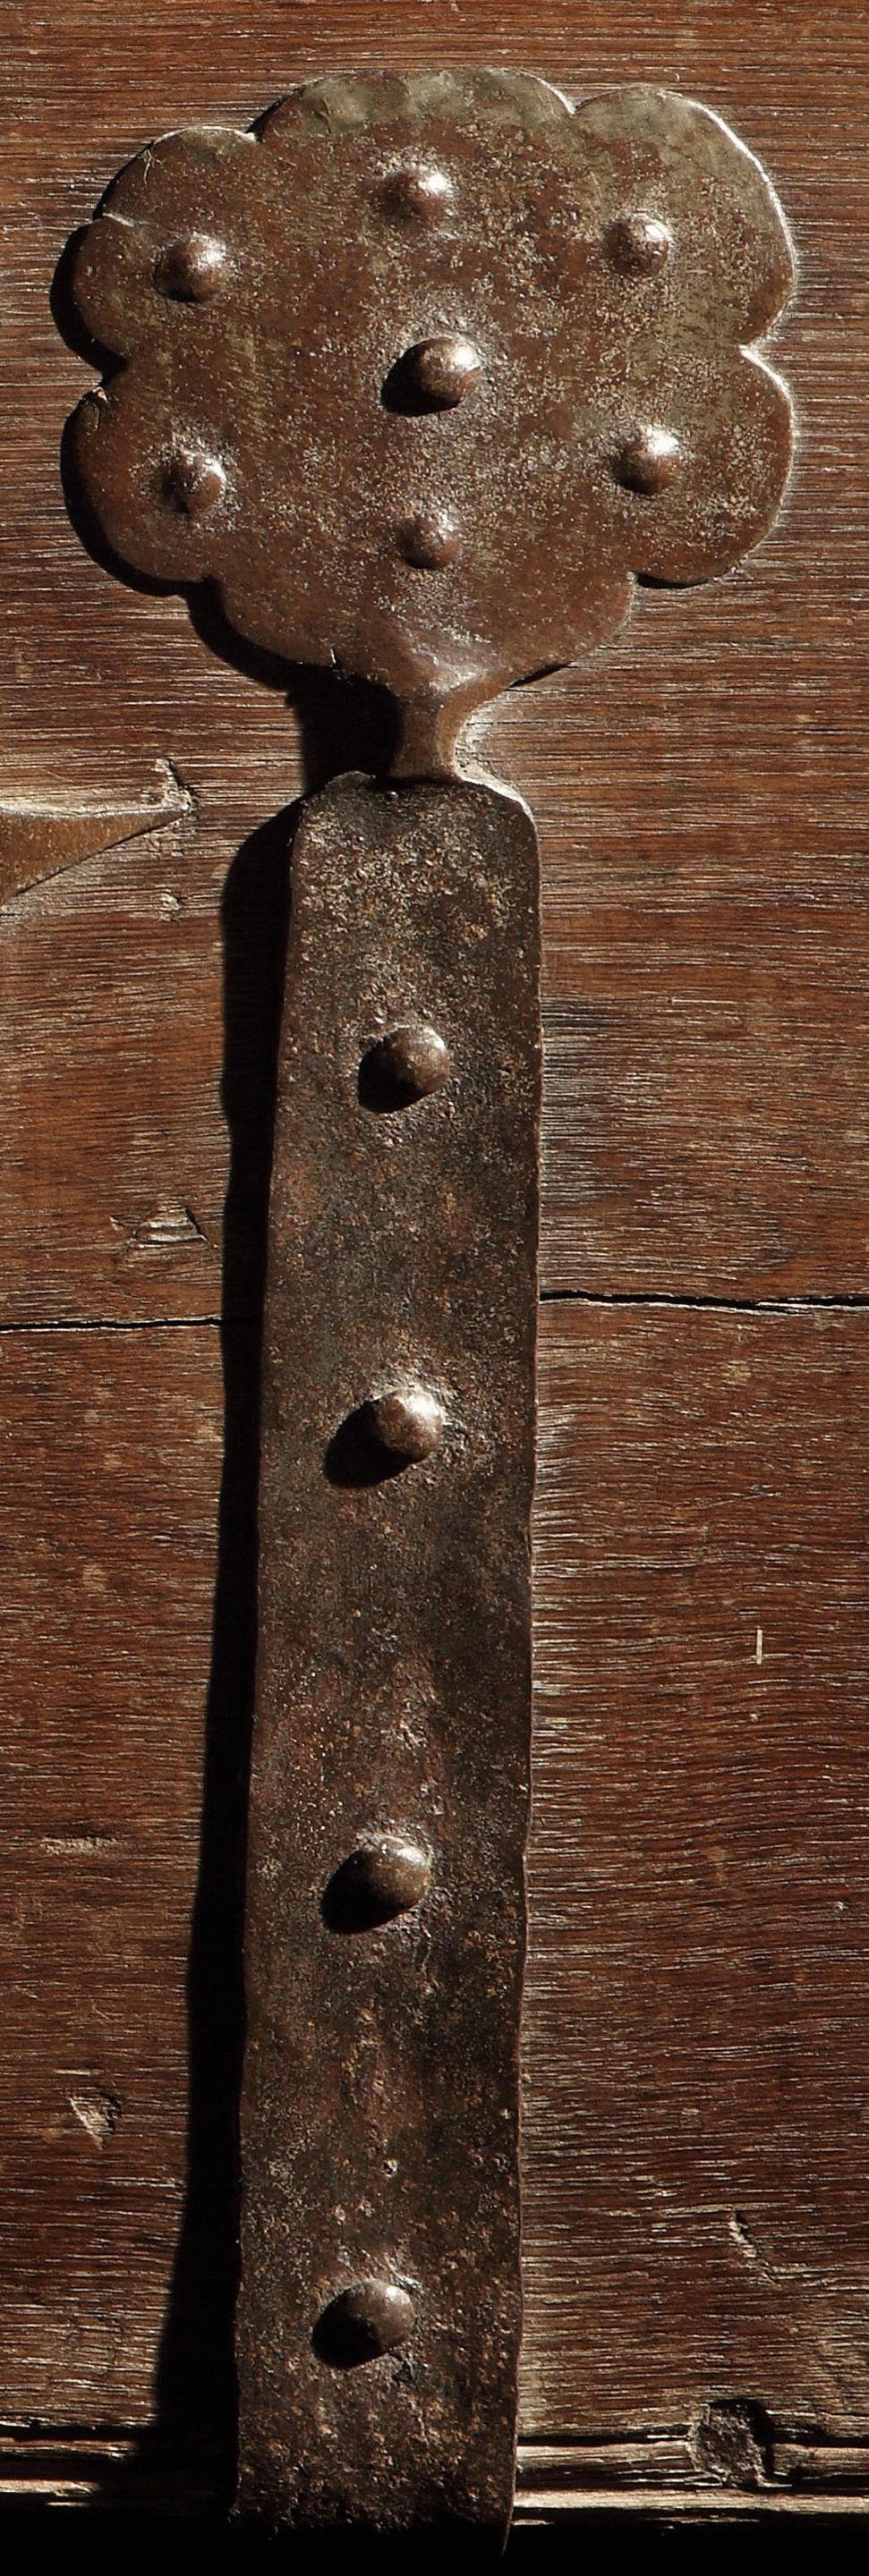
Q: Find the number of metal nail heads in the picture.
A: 11